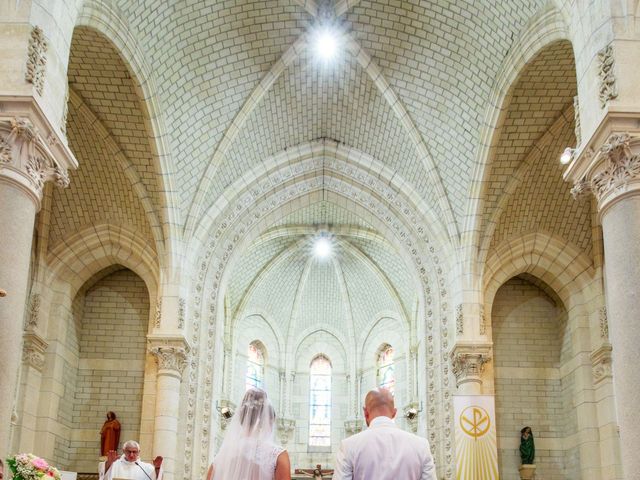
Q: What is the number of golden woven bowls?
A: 0